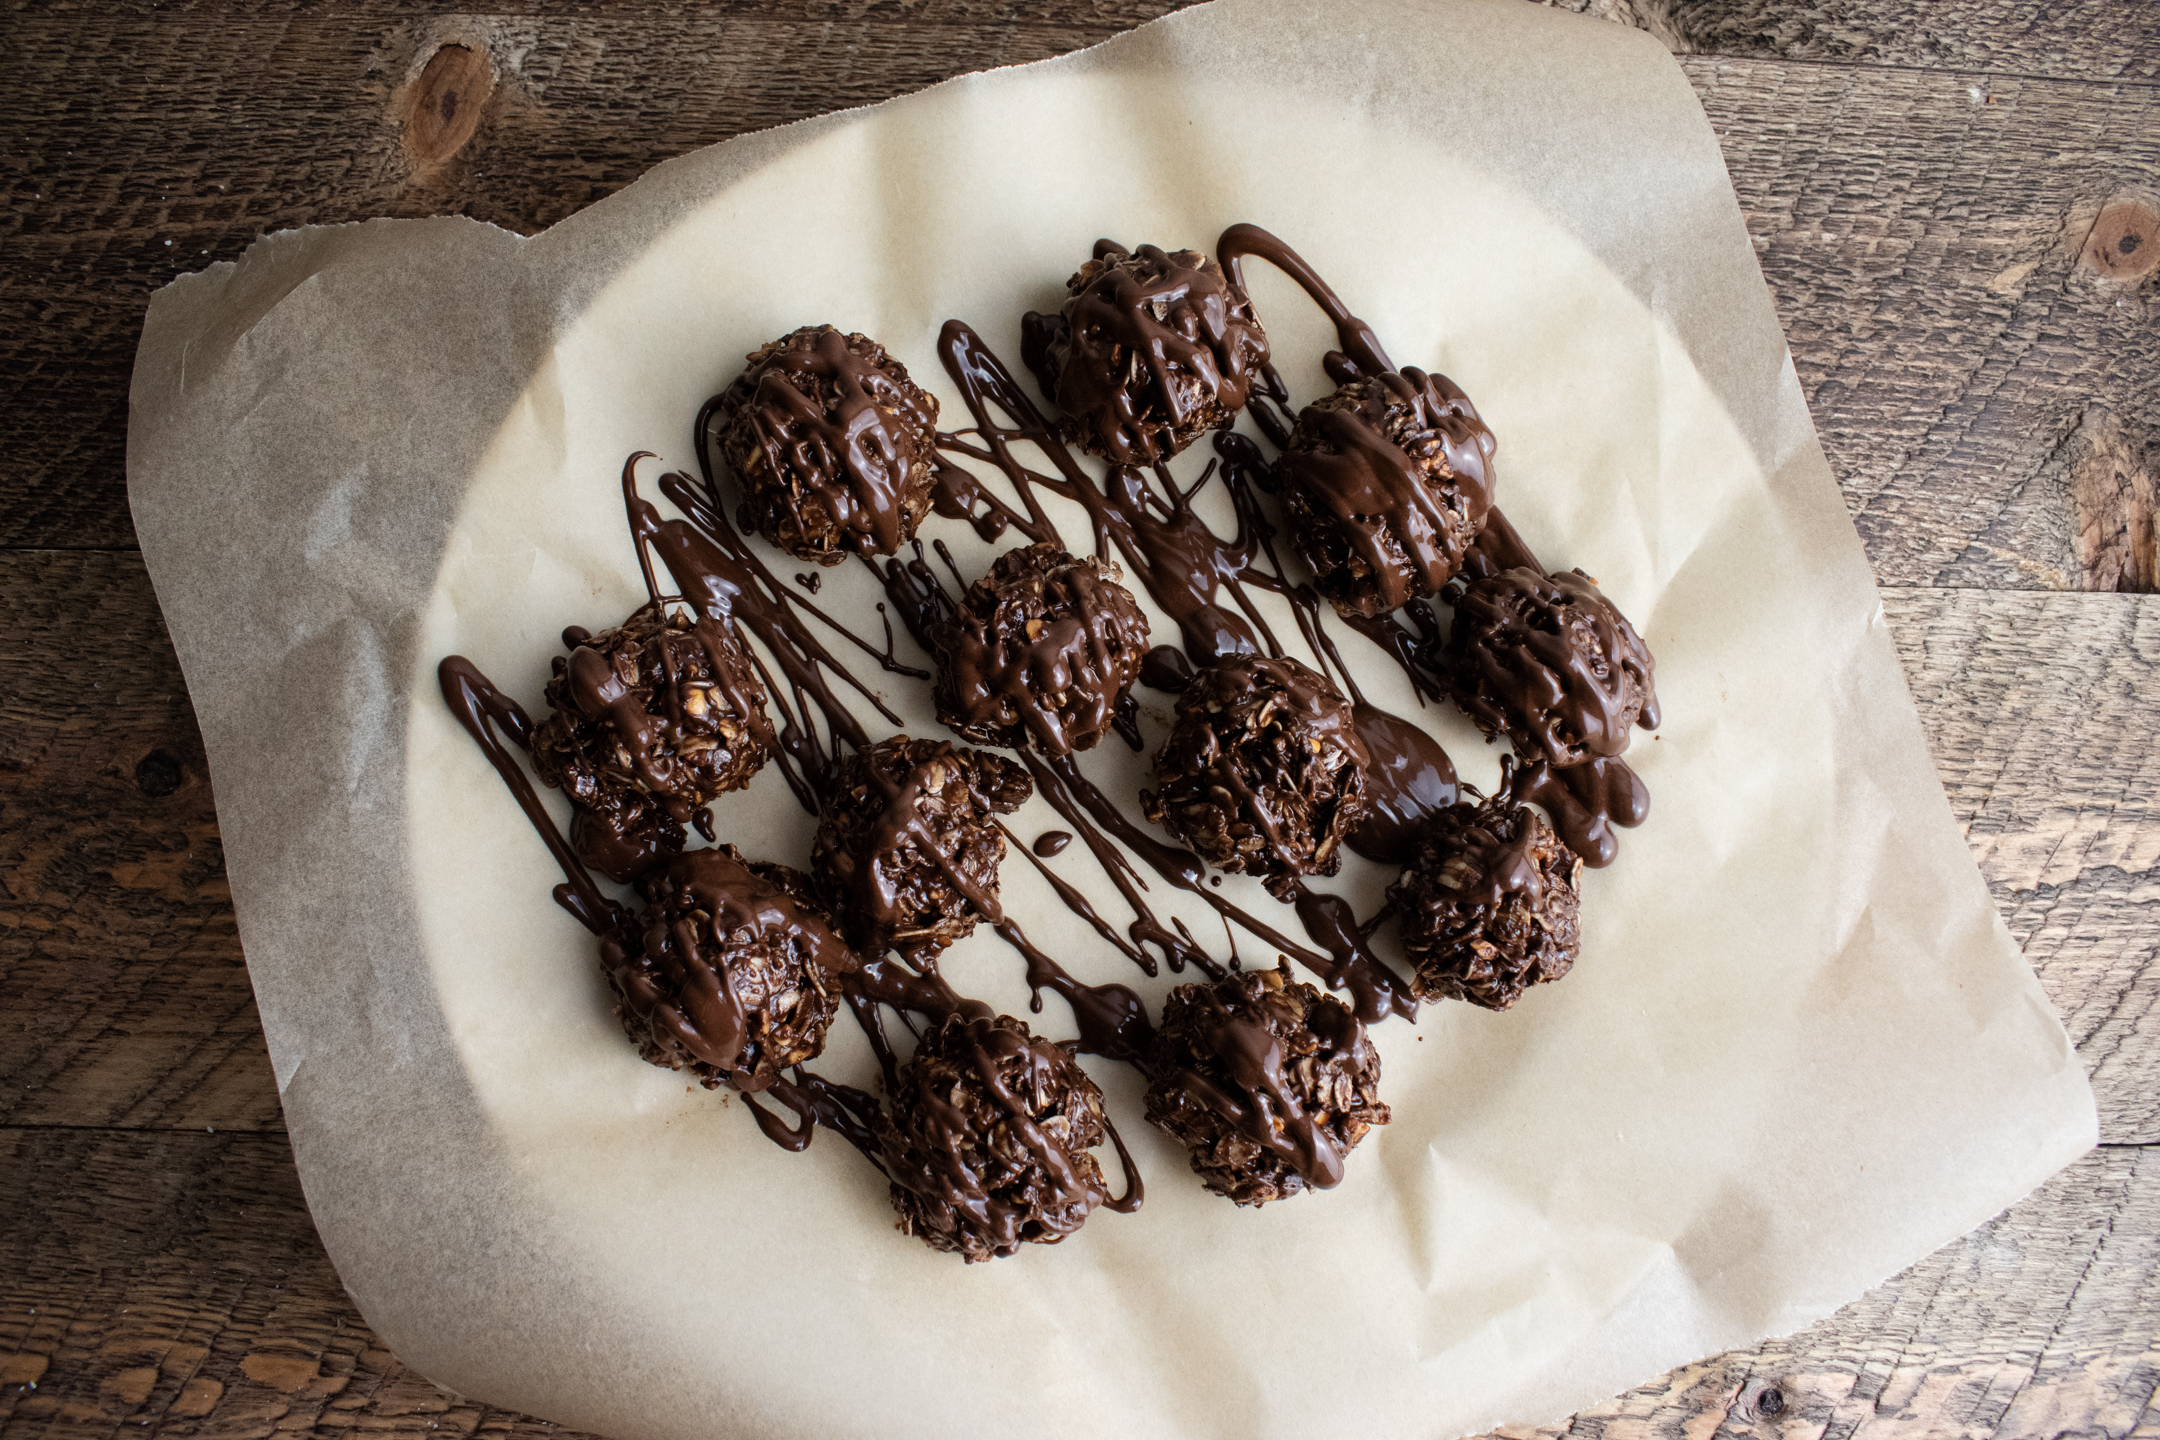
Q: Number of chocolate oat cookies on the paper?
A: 12